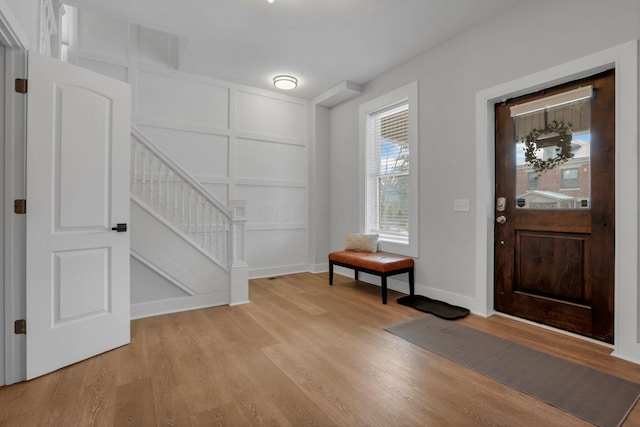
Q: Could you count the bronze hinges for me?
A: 3